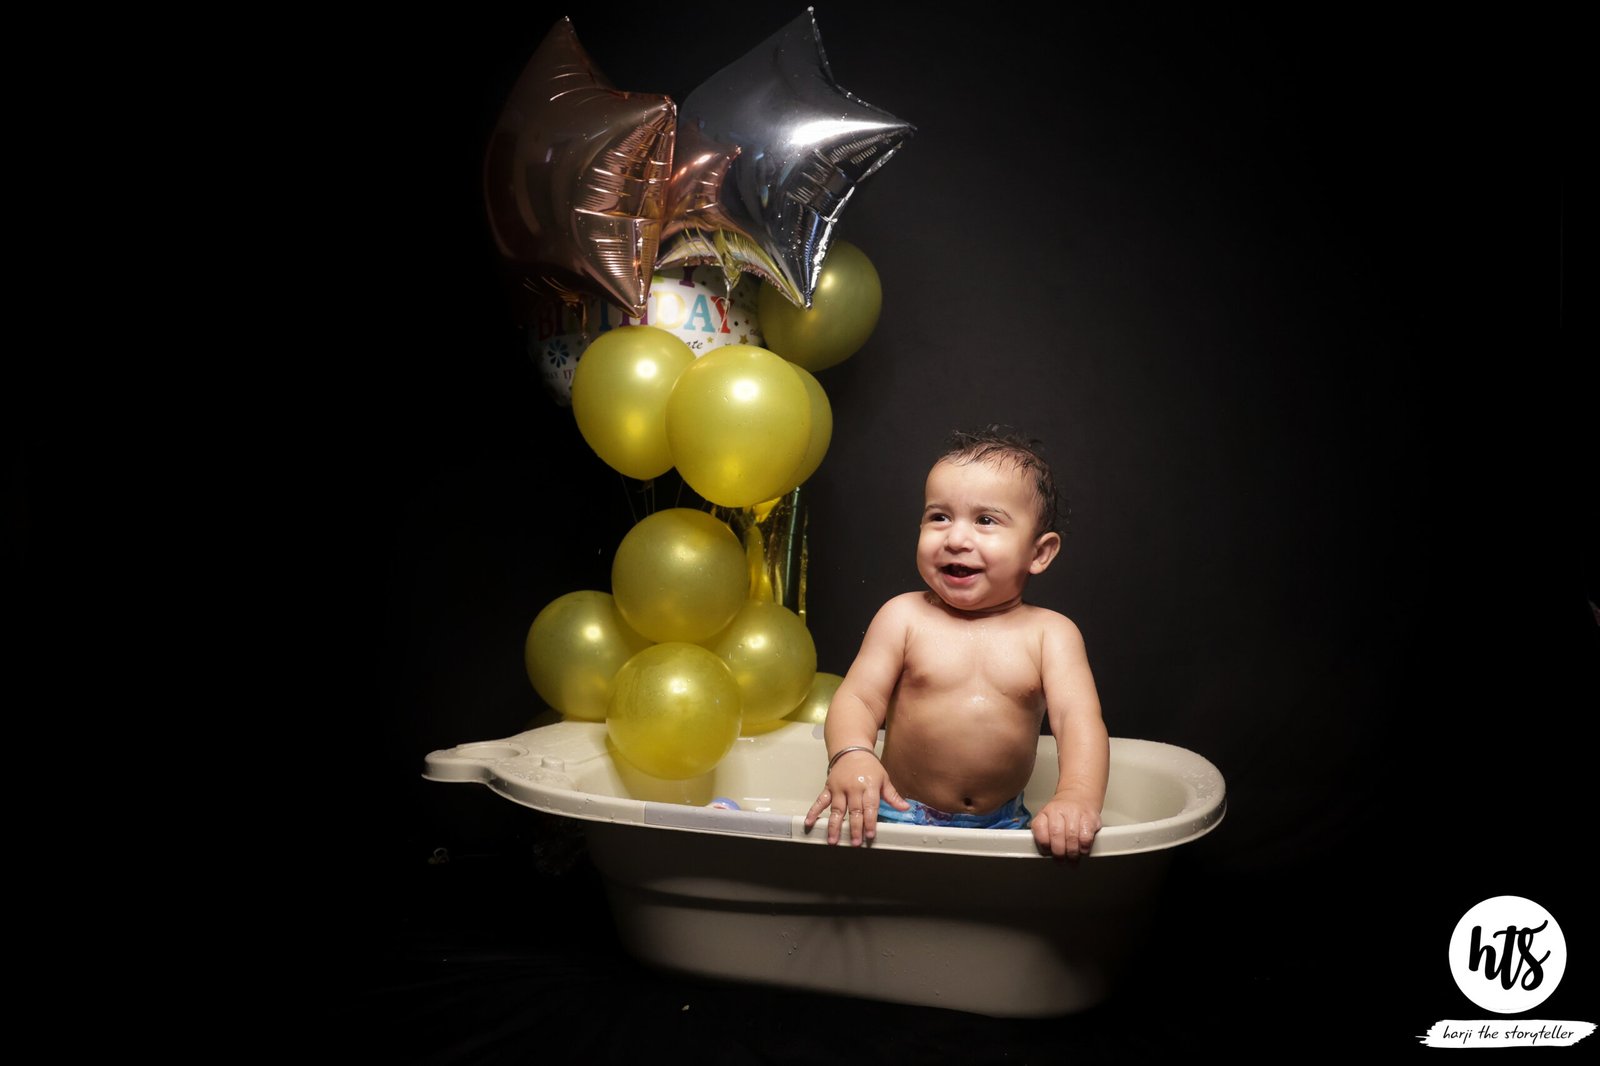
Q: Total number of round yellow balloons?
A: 9